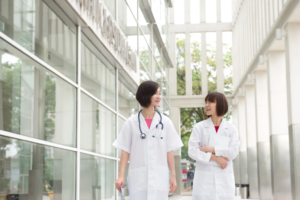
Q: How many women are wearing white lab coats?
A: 2